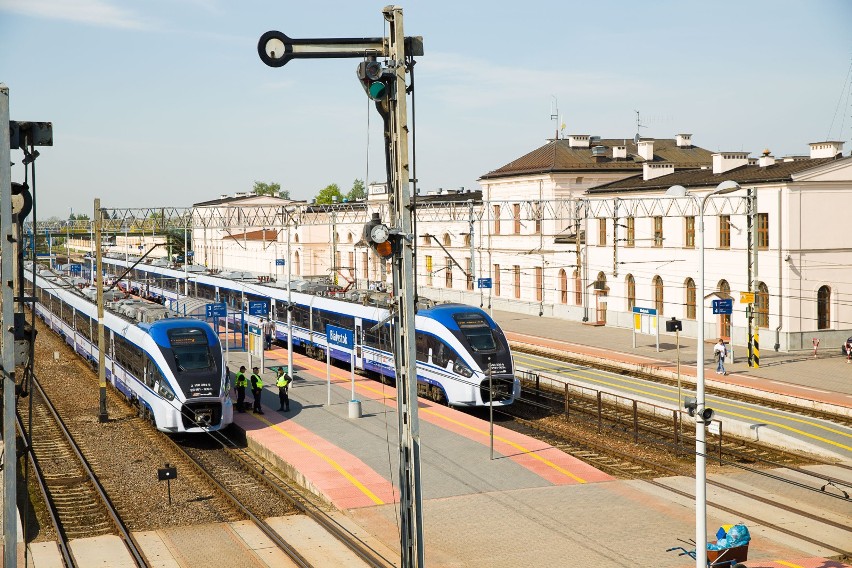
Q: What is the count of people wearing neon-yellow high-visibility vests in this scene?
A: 3